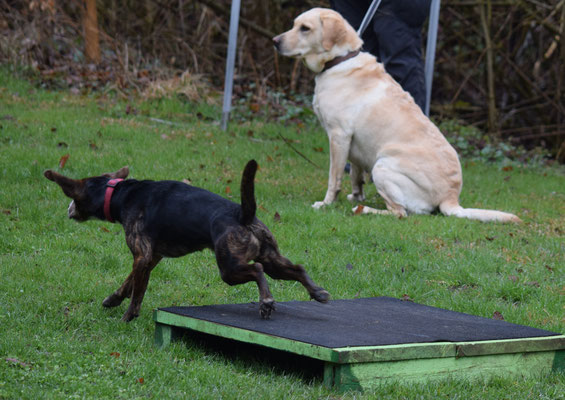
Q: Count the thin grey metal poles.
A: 2